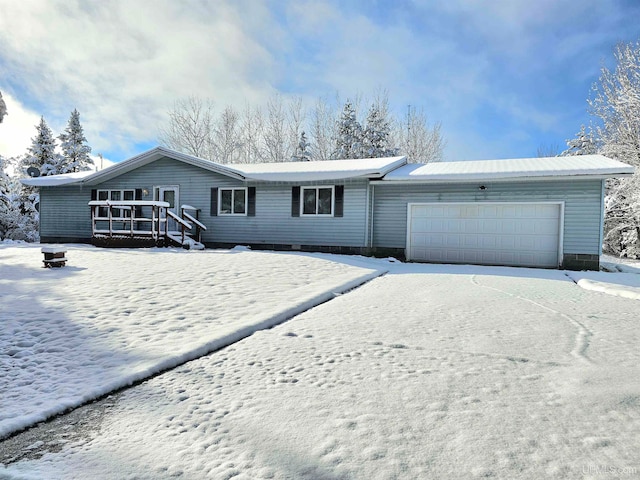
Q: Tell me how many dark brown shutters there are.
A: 6